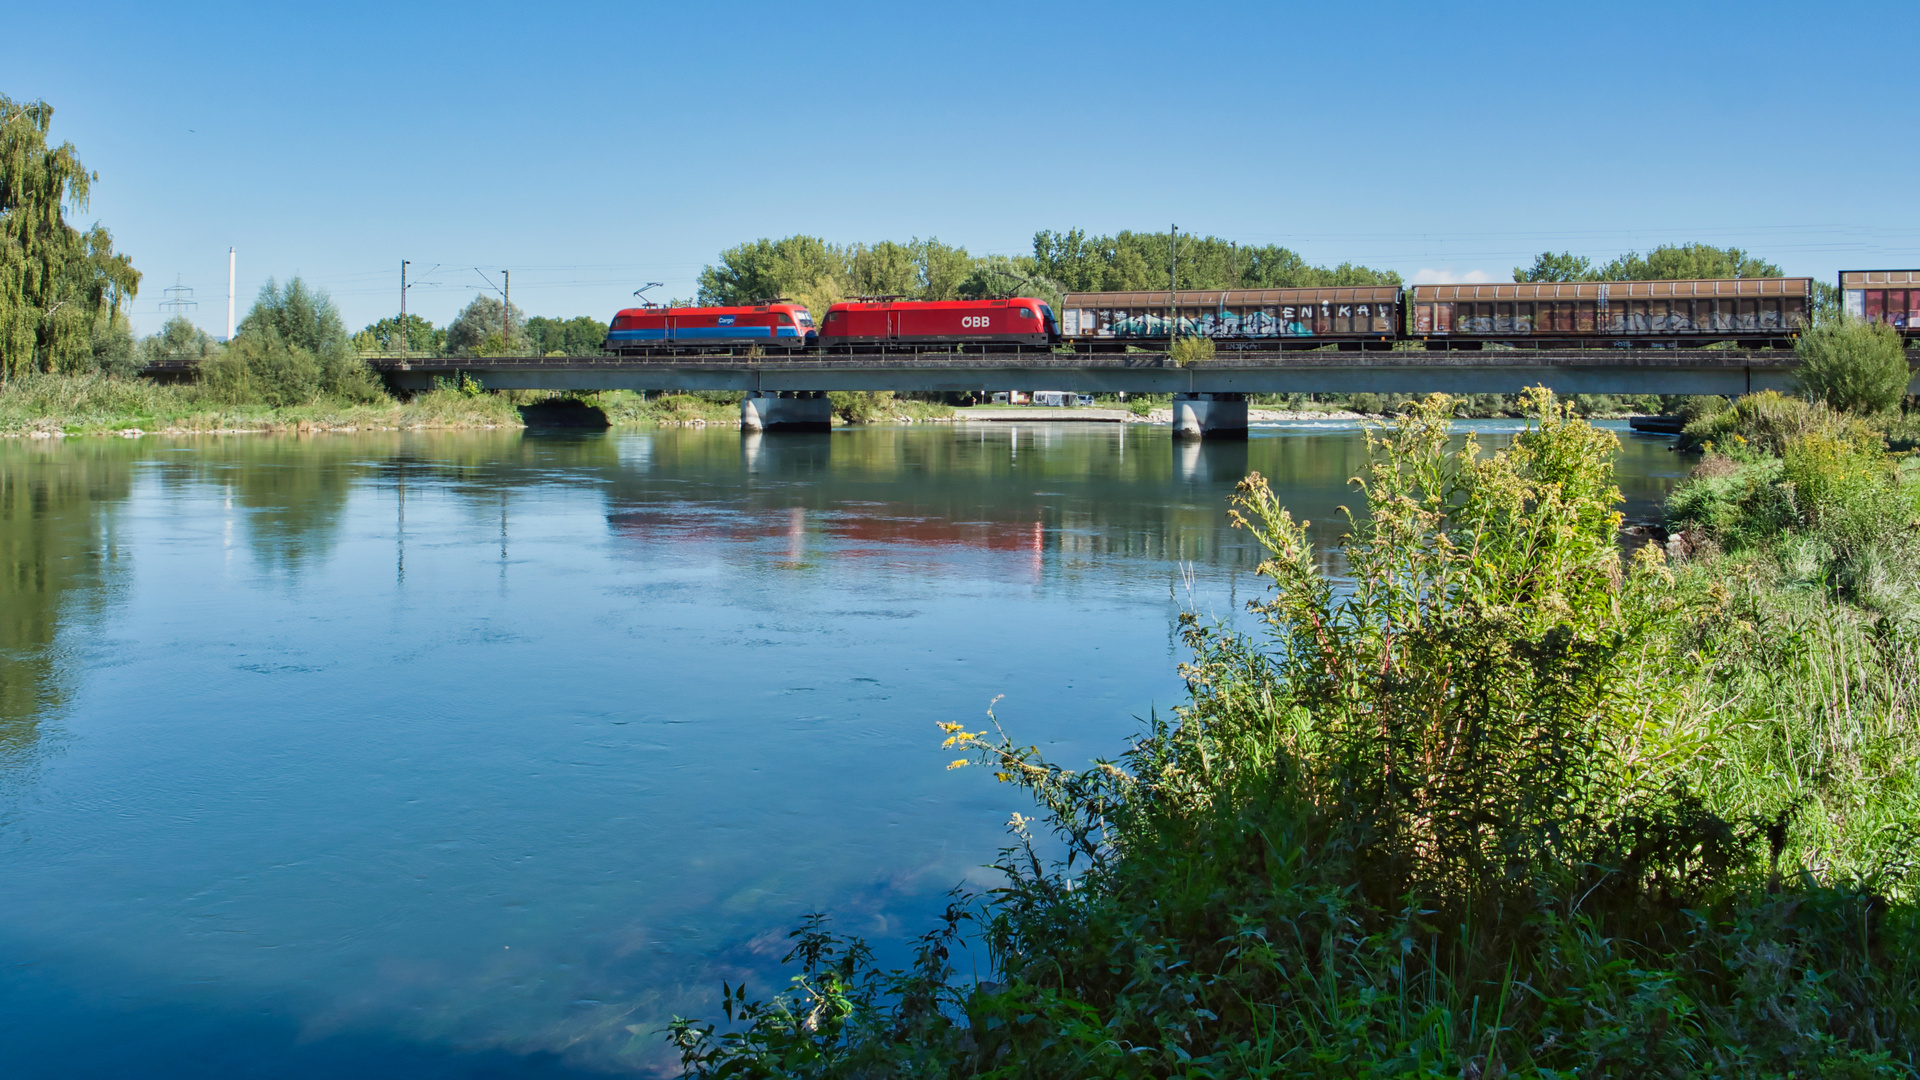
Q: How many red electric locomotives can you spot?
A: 2